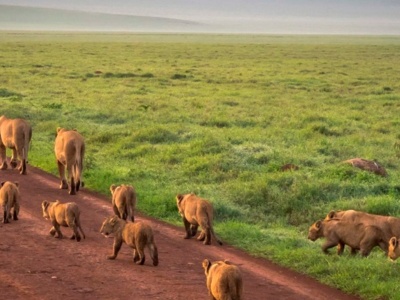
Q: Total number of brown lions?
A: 11